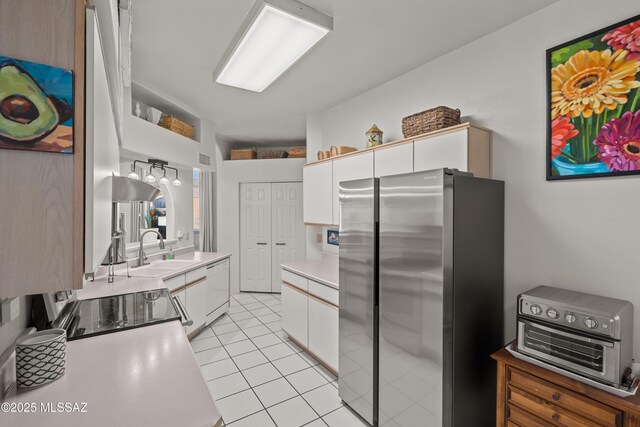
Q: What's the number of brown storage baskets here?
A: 5